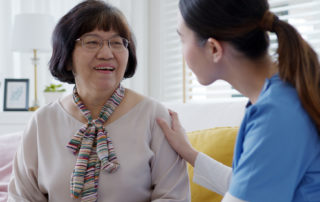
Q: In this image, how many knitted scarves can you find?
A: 1